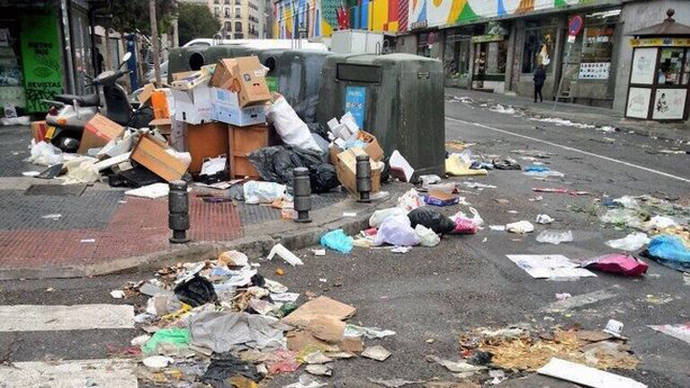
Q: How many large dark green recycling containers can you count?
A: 3